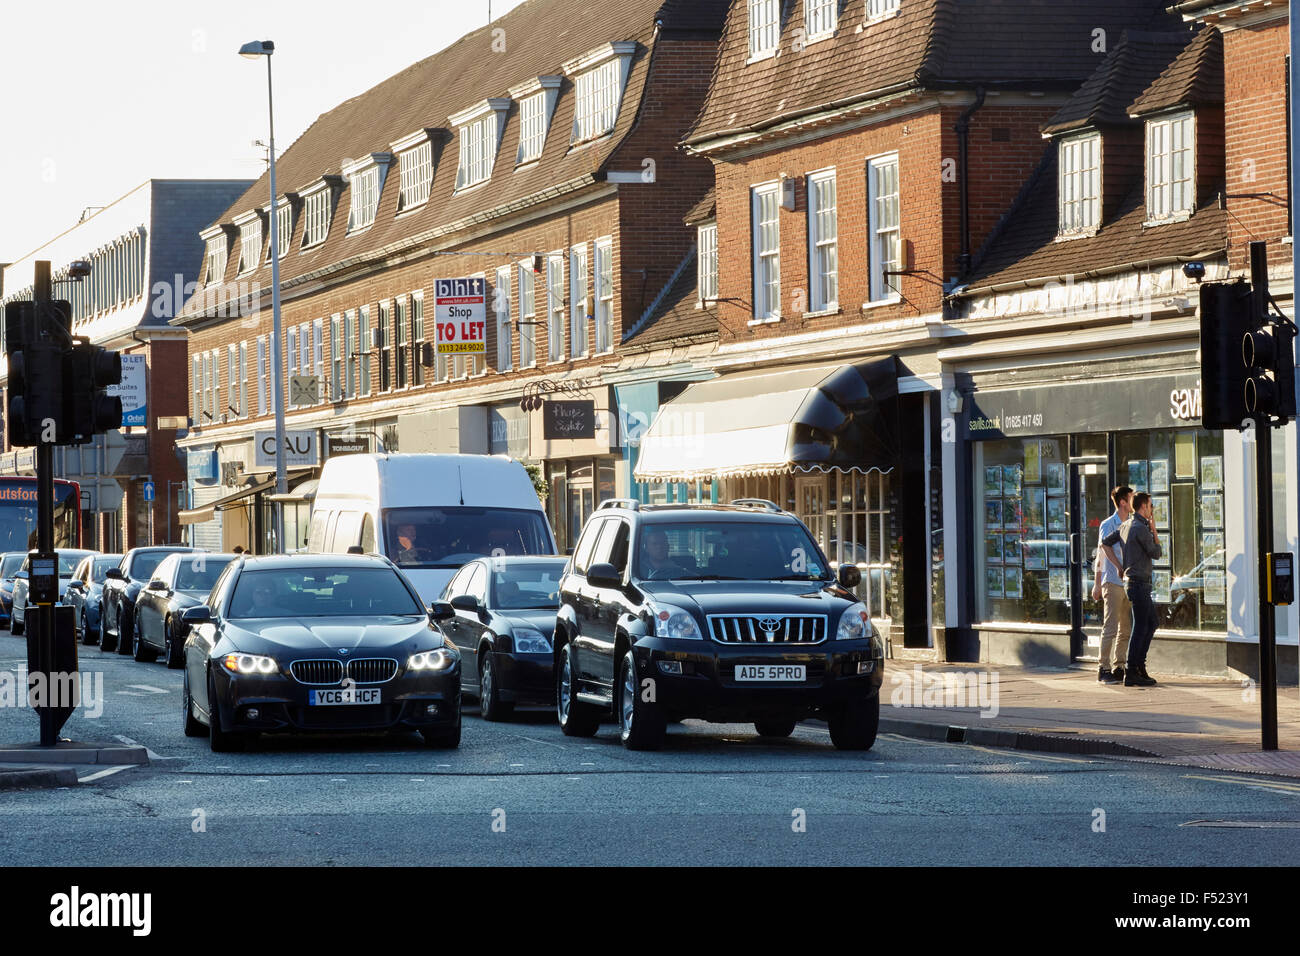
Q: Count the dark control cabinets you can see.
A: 2